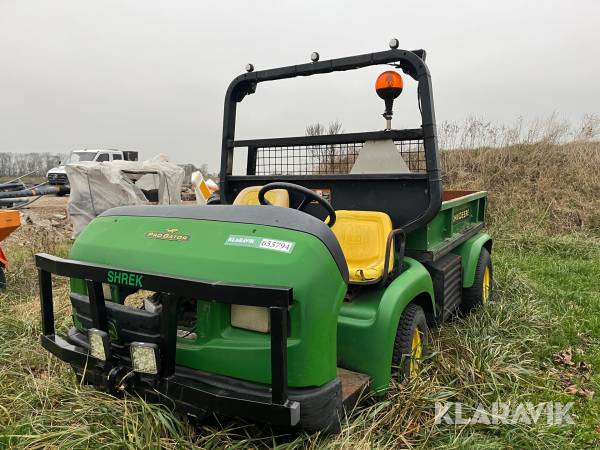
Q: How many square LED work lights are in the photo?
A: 2